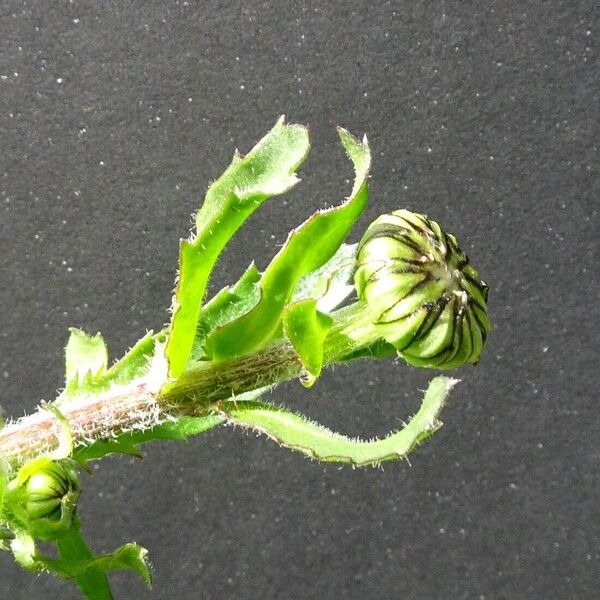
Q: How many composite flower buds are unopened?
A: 2